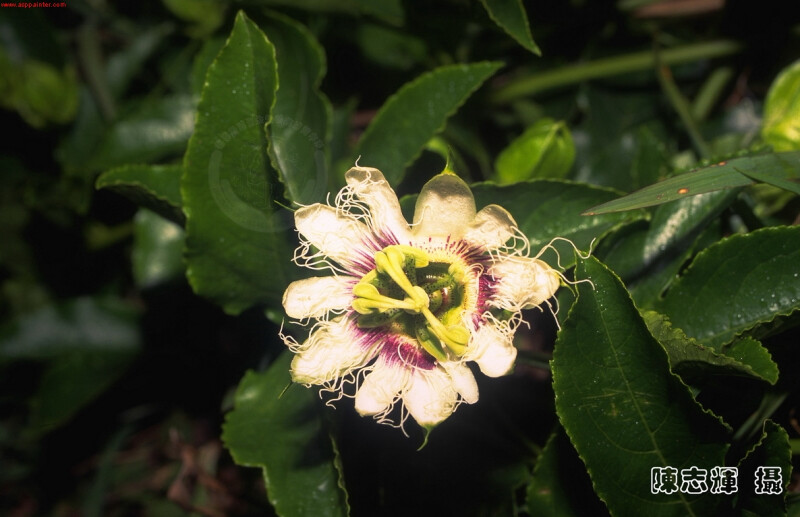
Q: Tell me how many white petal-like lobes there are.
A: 11